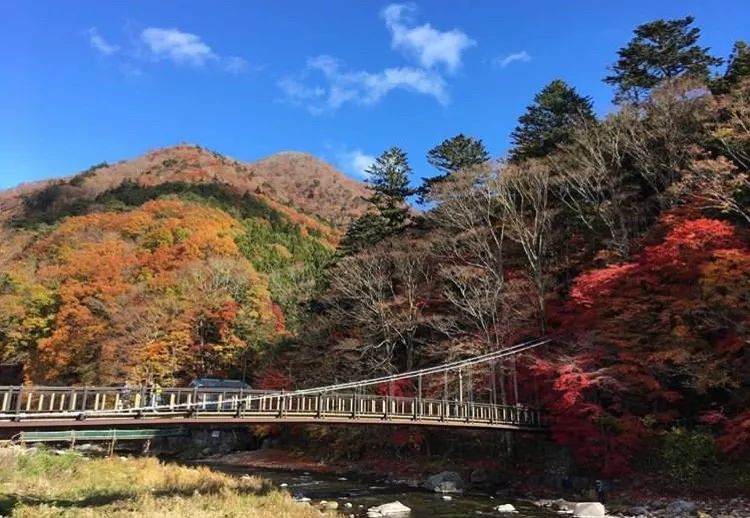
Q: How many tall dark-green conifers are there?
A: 5